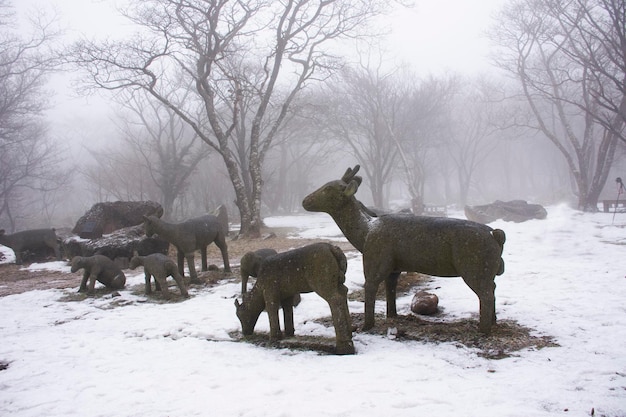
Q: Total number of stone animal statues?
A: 7